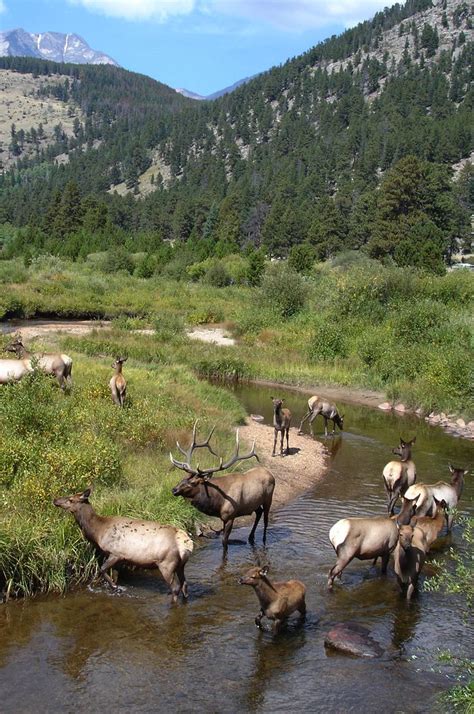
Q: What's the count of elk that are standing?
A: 13